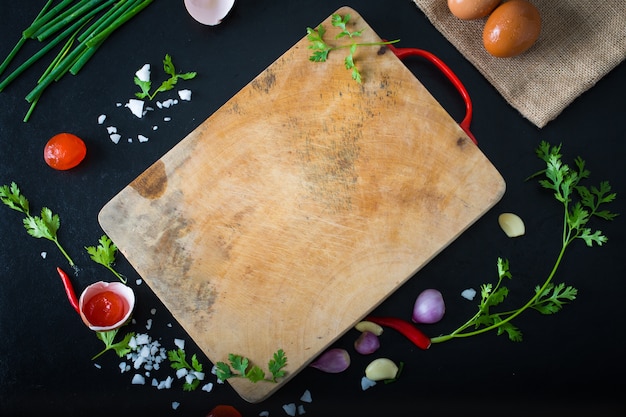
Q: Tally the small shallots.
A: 3